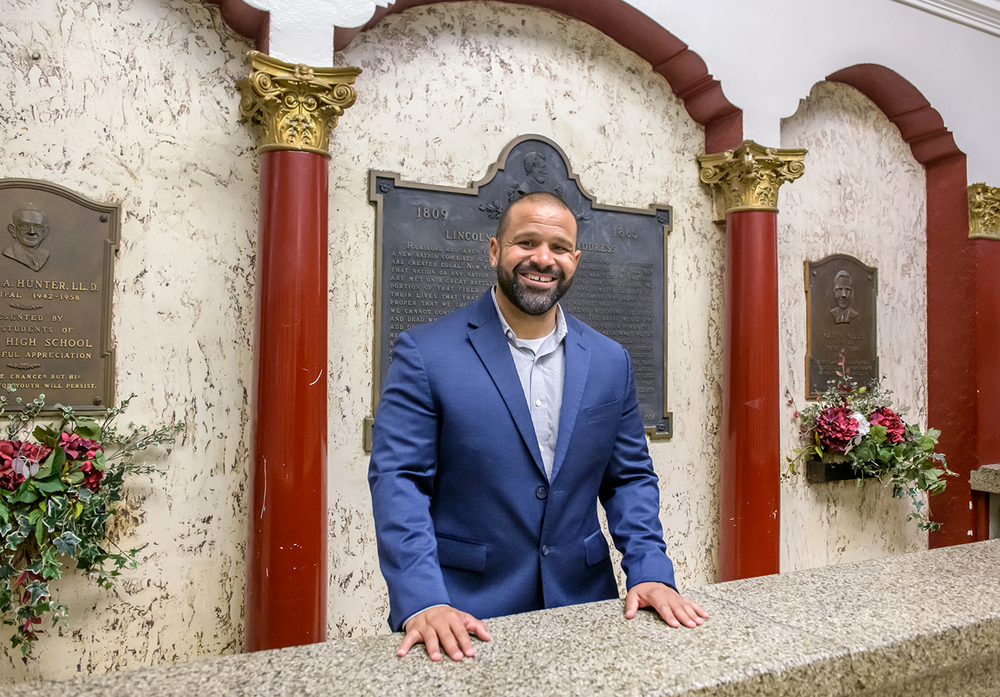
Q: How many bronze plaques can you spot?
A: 3